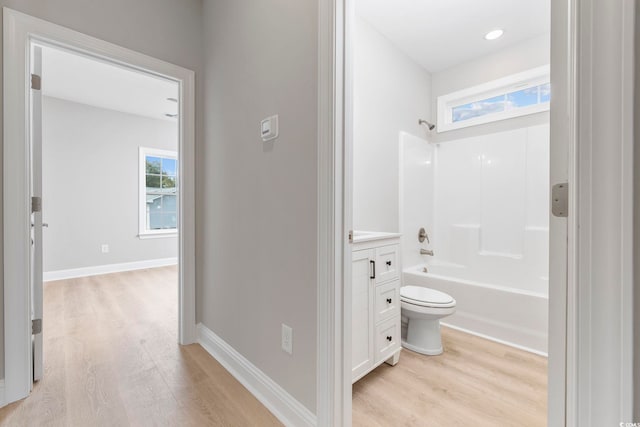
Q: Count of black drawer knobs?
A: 3